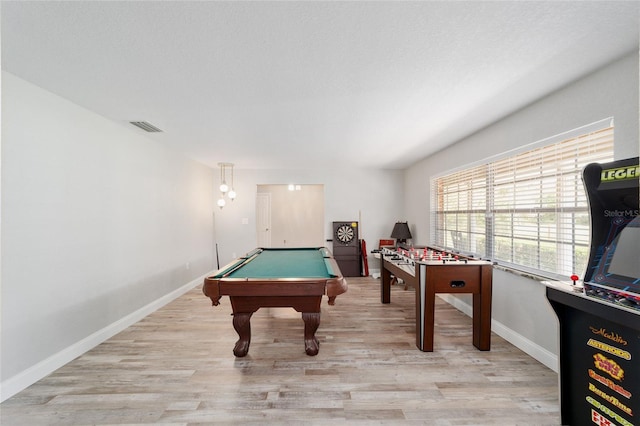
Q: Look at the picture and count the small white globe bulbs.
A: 3